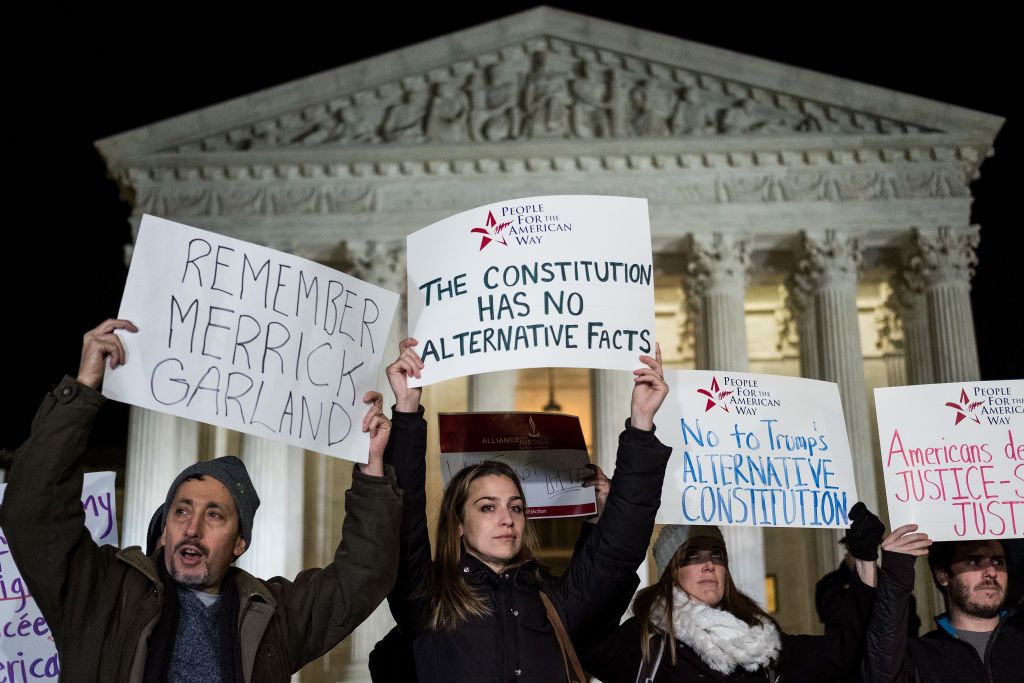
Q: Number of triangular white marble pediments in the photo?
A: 1